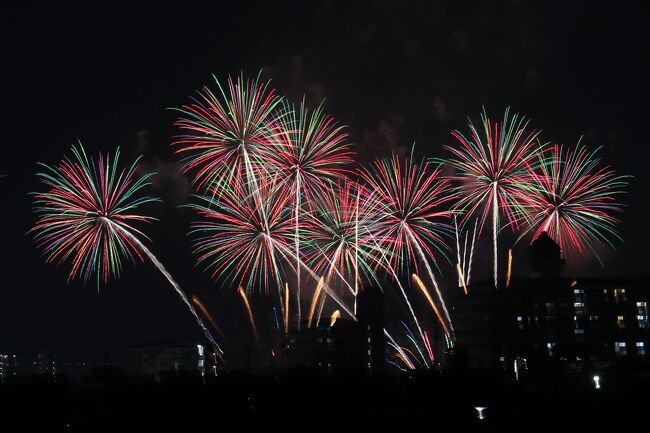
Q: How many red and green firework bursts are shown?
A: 8